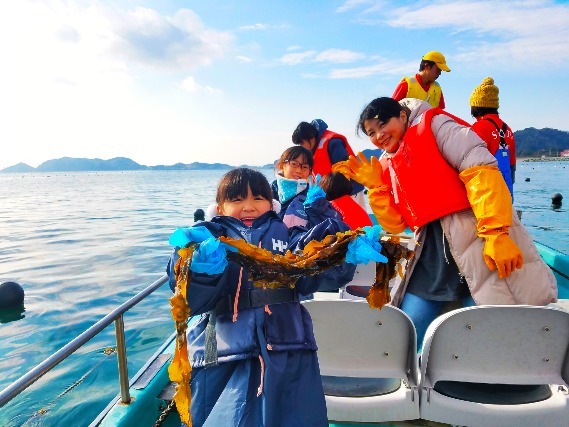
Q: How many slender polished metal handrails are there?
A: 1